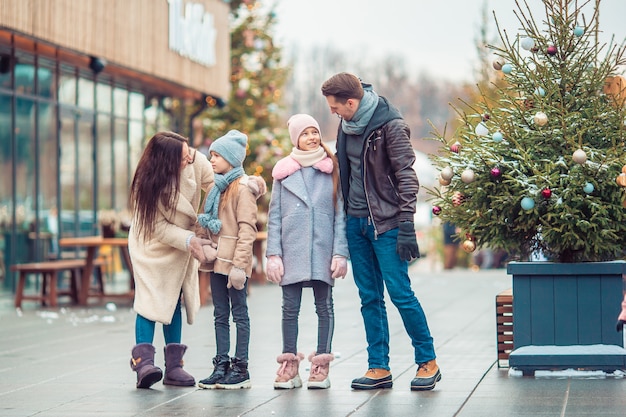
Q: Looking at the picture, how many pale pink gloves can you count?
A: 2